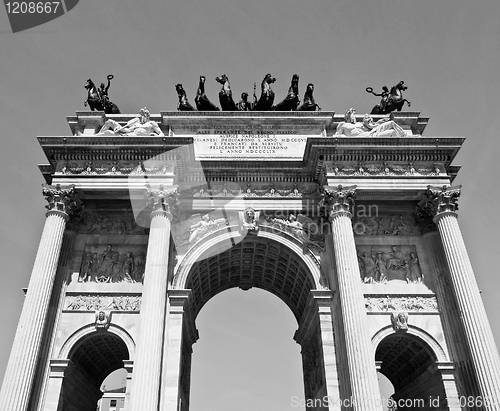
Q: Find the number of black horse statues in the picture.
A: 8